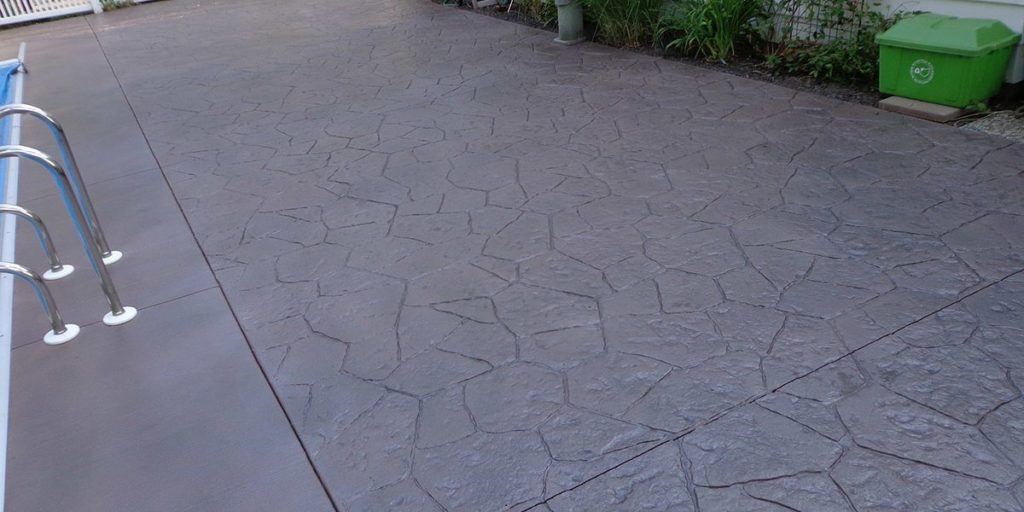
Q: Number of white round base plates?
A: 4